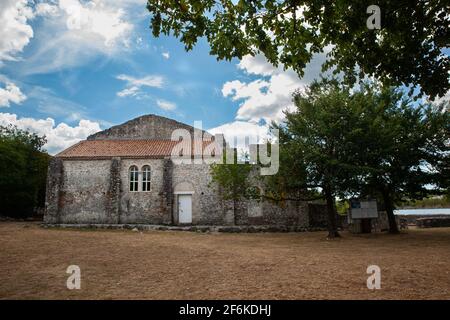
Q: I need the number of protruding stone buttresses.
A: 3